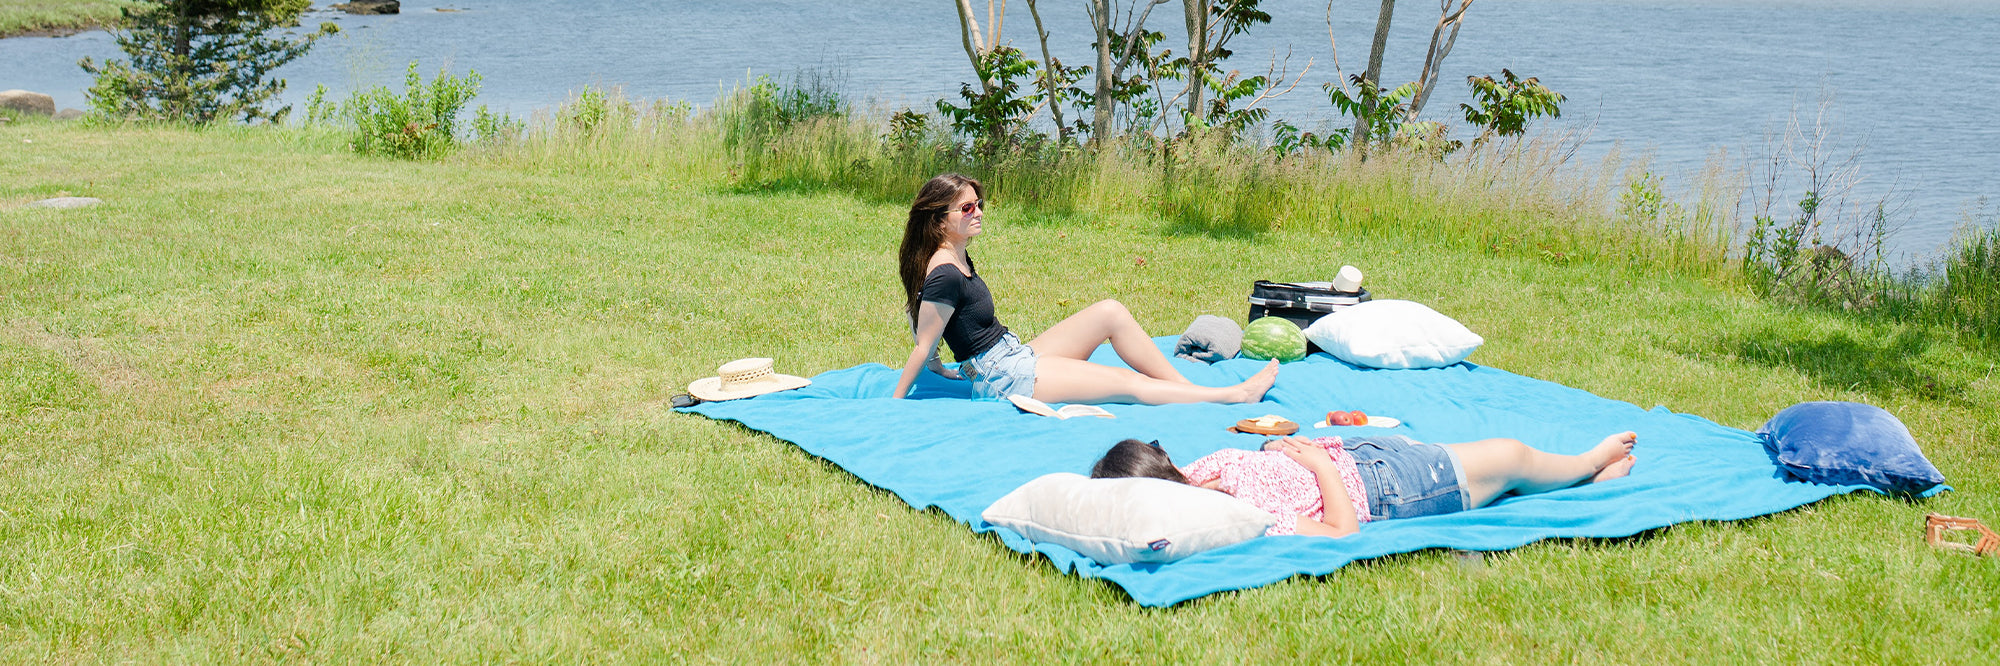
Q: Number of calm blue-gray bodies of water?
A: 1